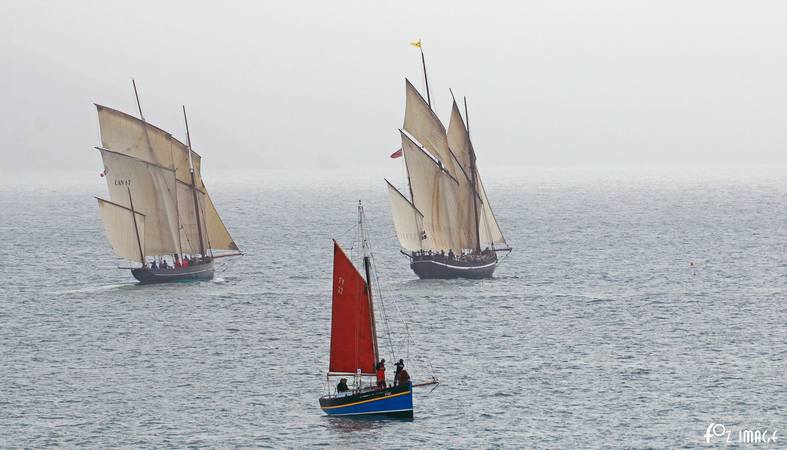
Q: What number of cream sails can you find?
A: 12